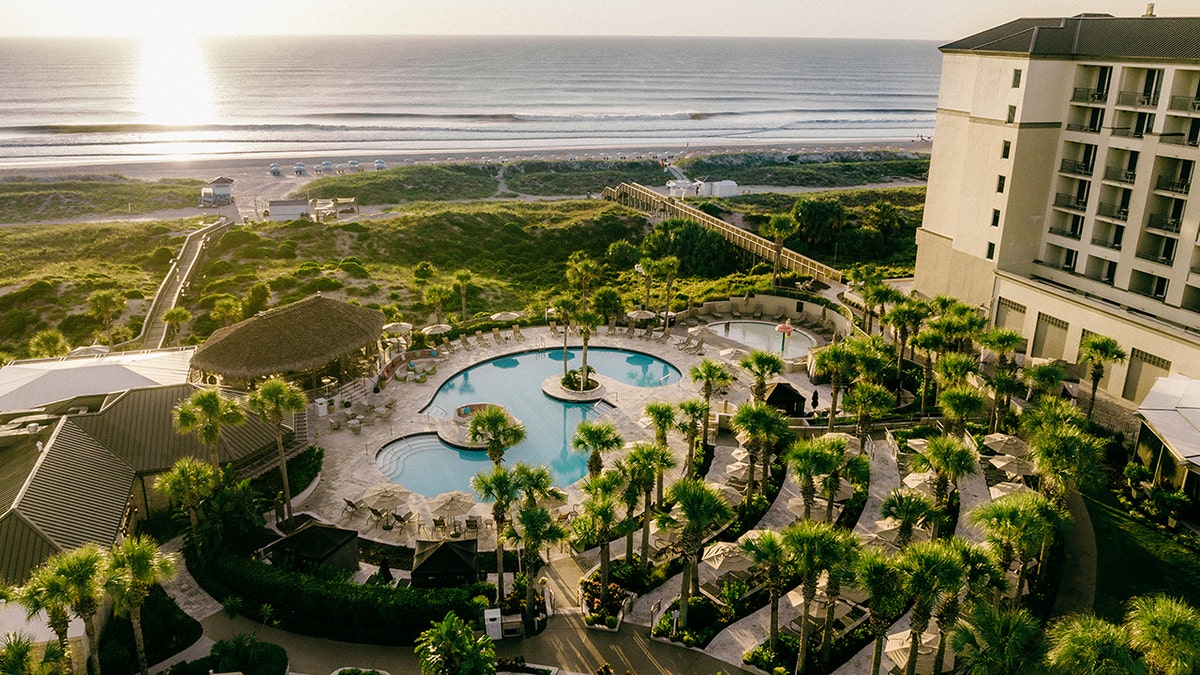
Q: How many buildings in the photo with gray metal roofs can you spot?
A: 2